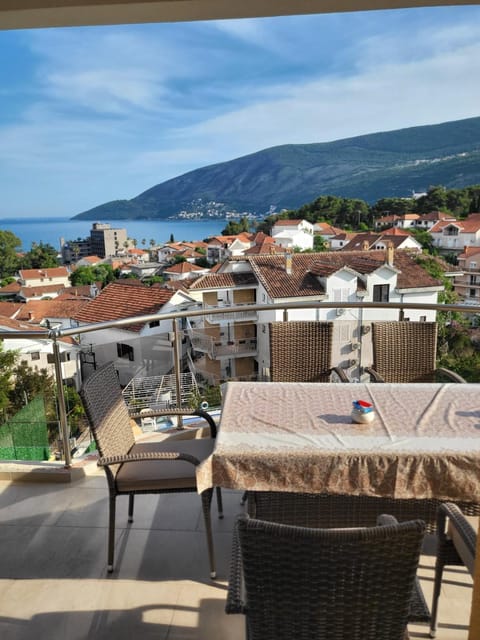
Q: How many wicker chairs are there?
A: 5